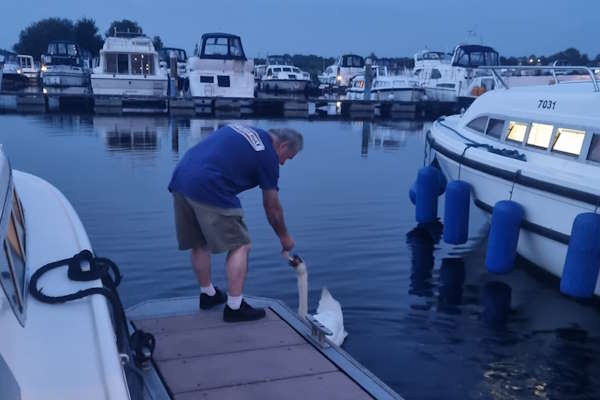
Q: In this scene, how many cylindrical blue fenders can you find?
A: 4